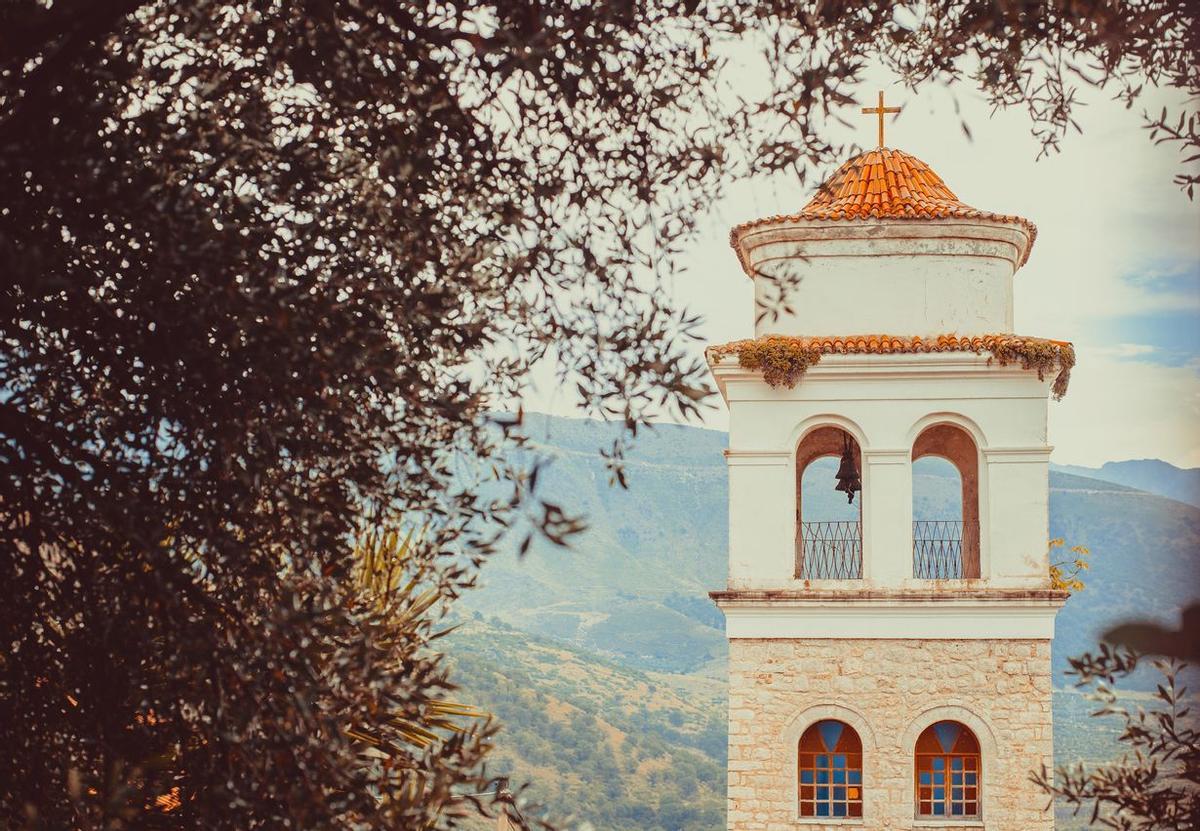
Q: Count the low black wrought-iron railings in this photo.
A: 2